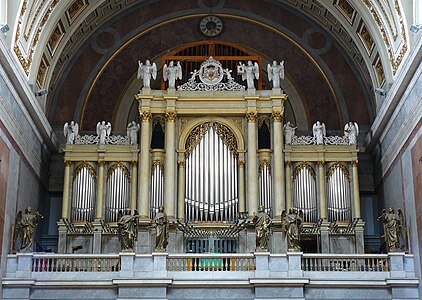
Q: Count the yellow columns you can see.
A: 12